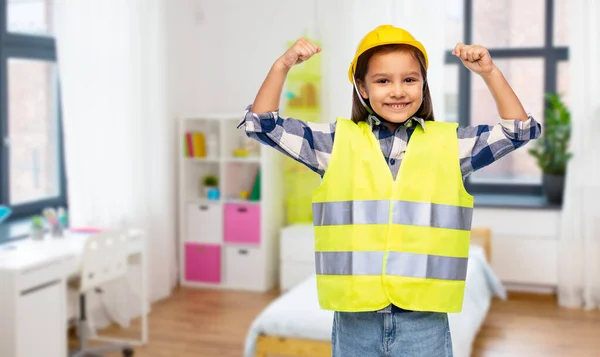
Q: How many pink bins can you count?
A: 2